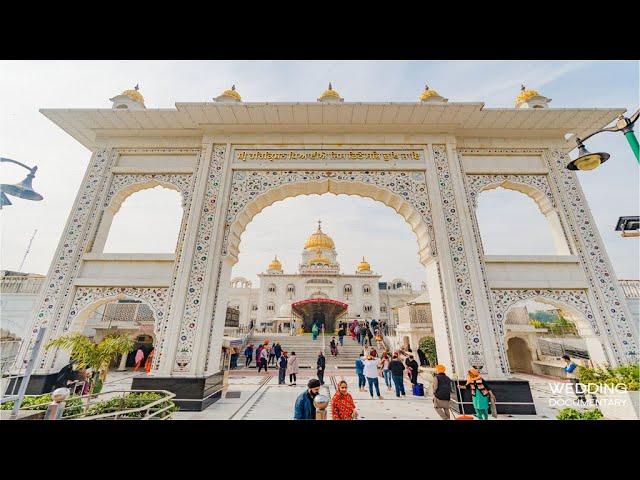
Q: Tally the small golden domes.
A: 7